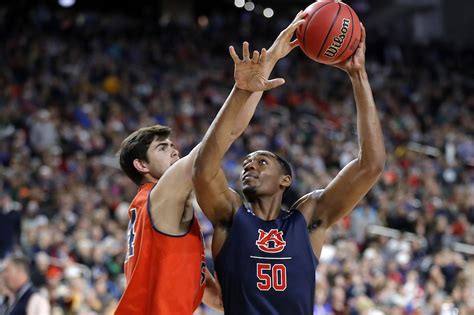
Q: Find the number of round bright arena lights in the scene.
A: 4